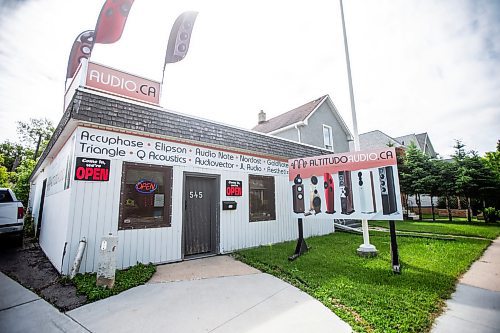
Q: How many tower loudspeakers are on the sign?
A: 6